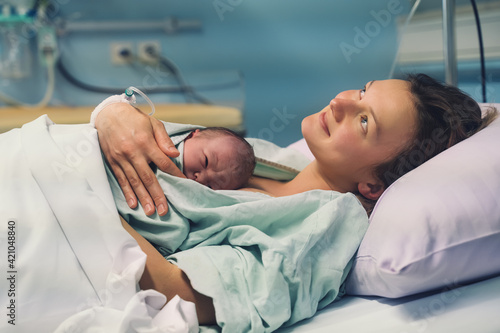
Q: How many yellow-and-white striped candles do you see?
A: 0